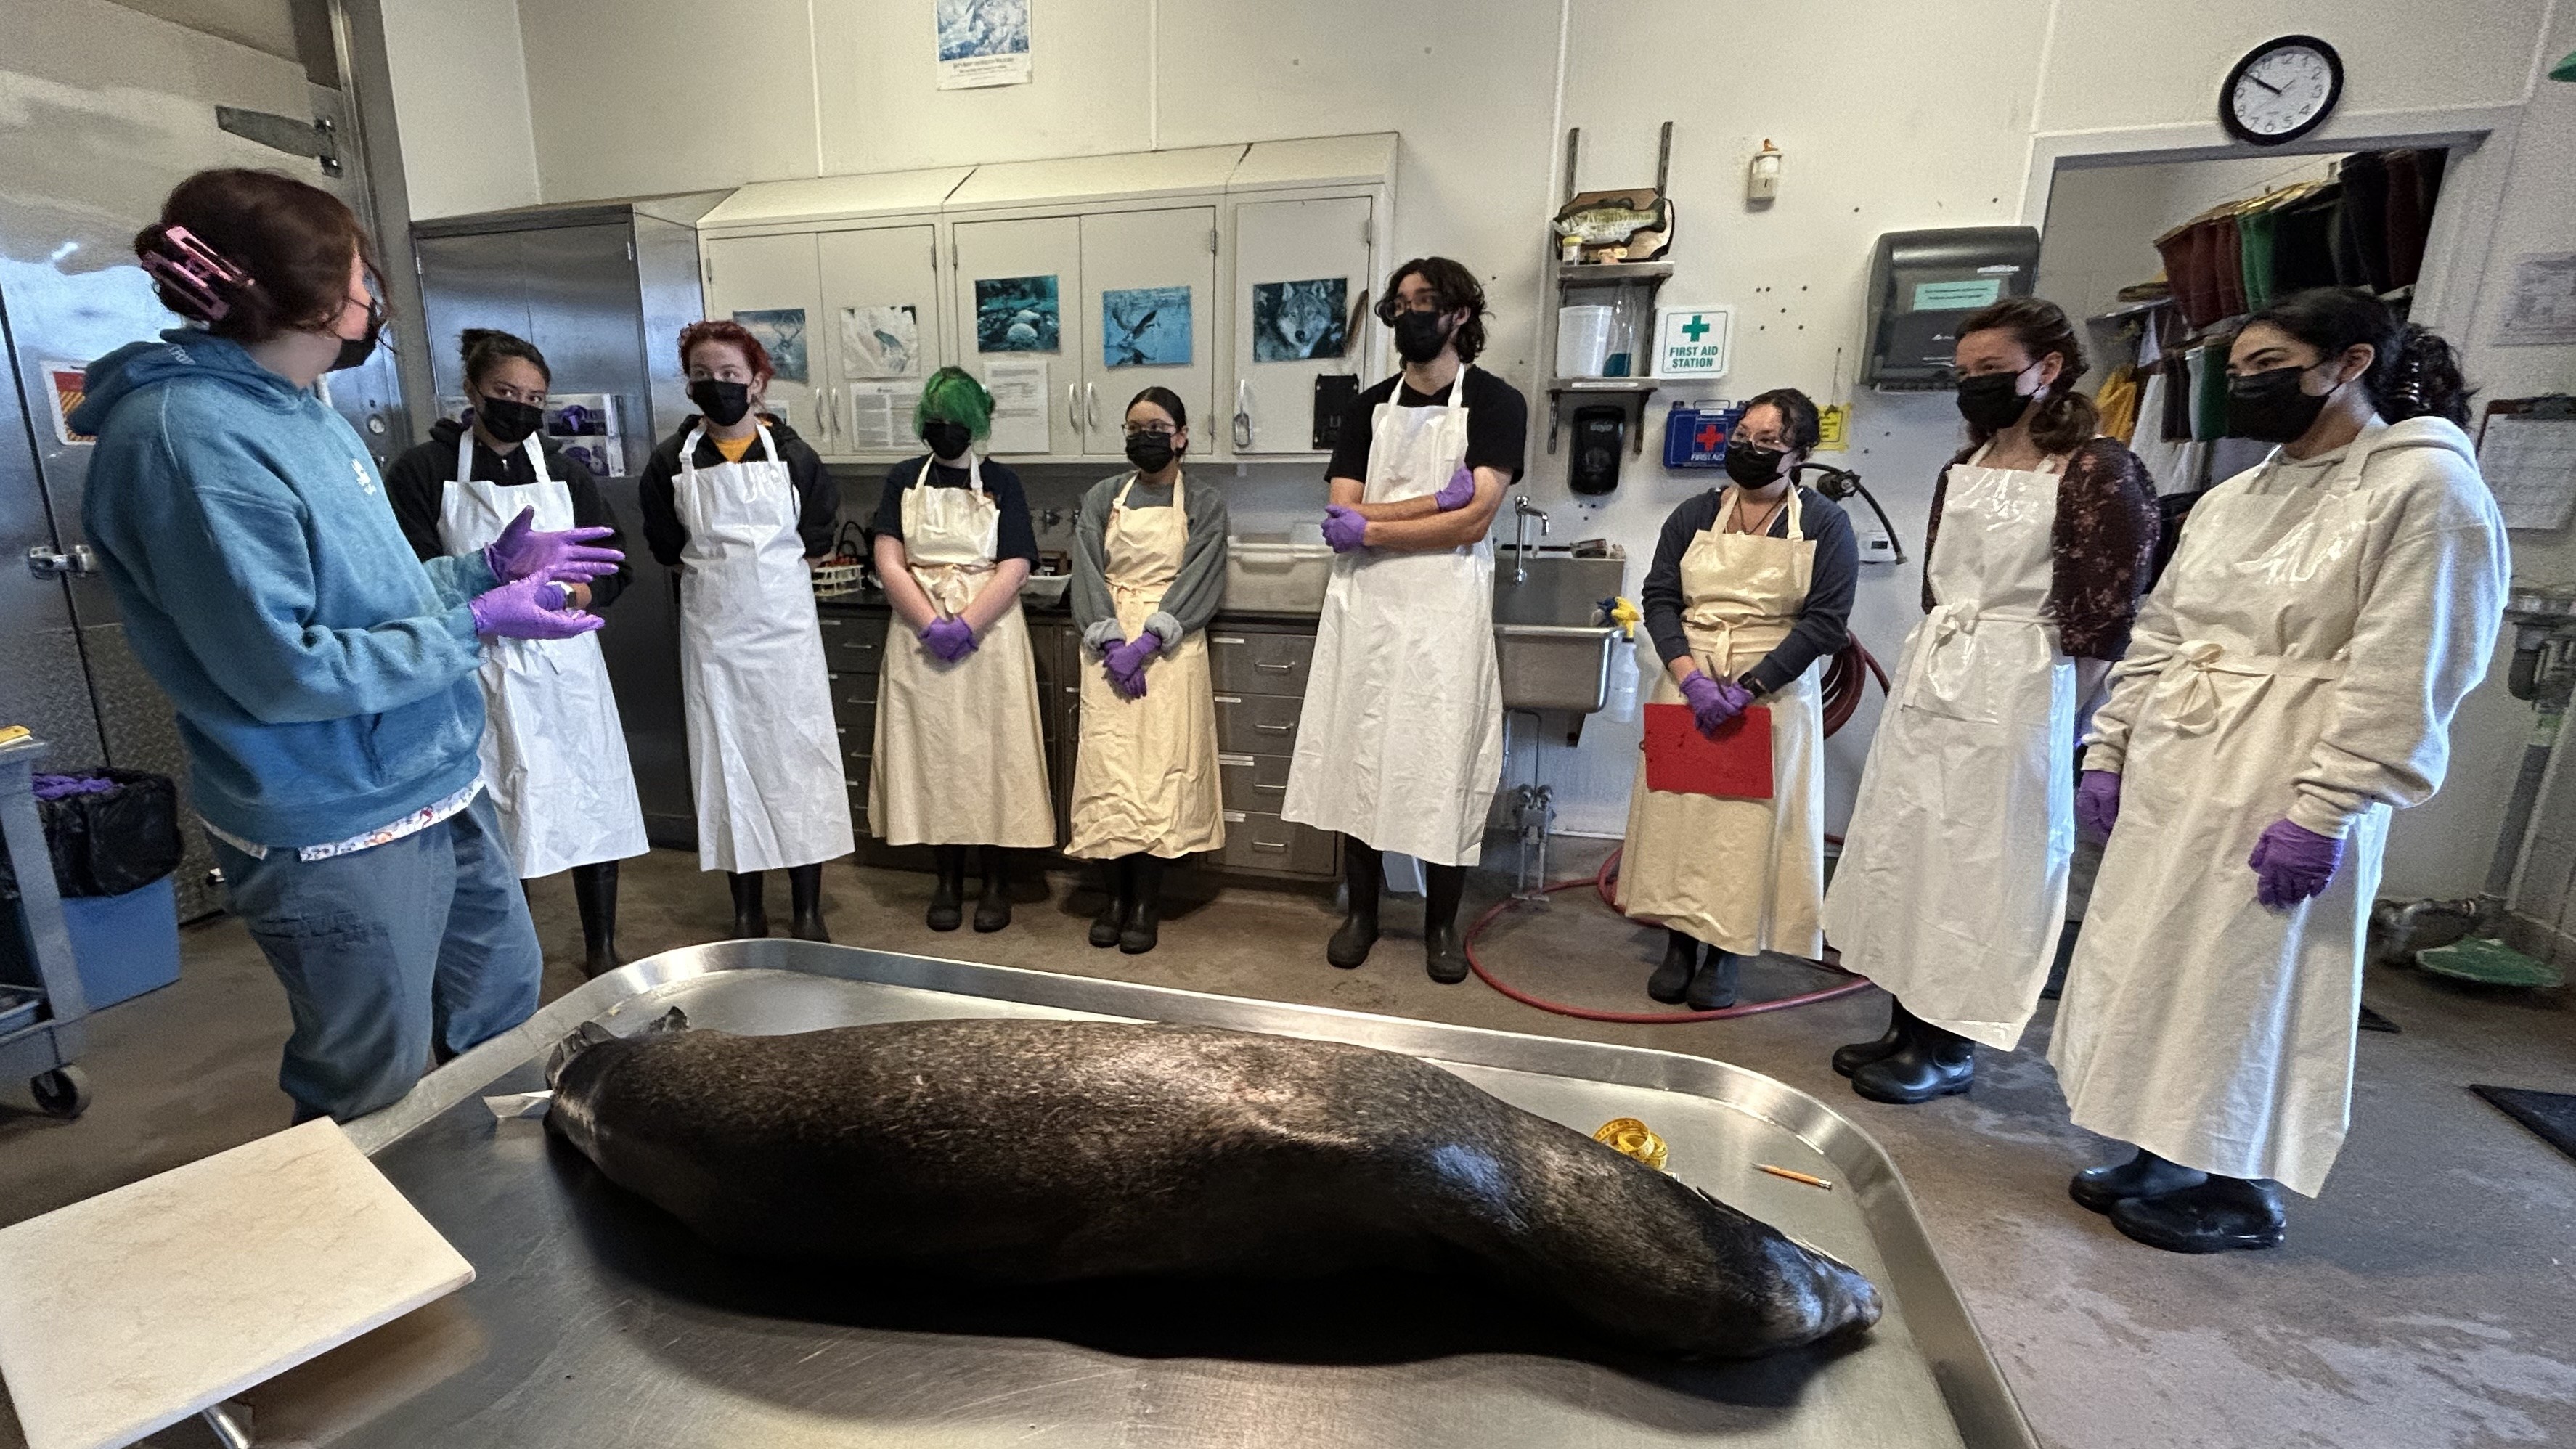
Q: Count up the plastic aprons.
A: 8